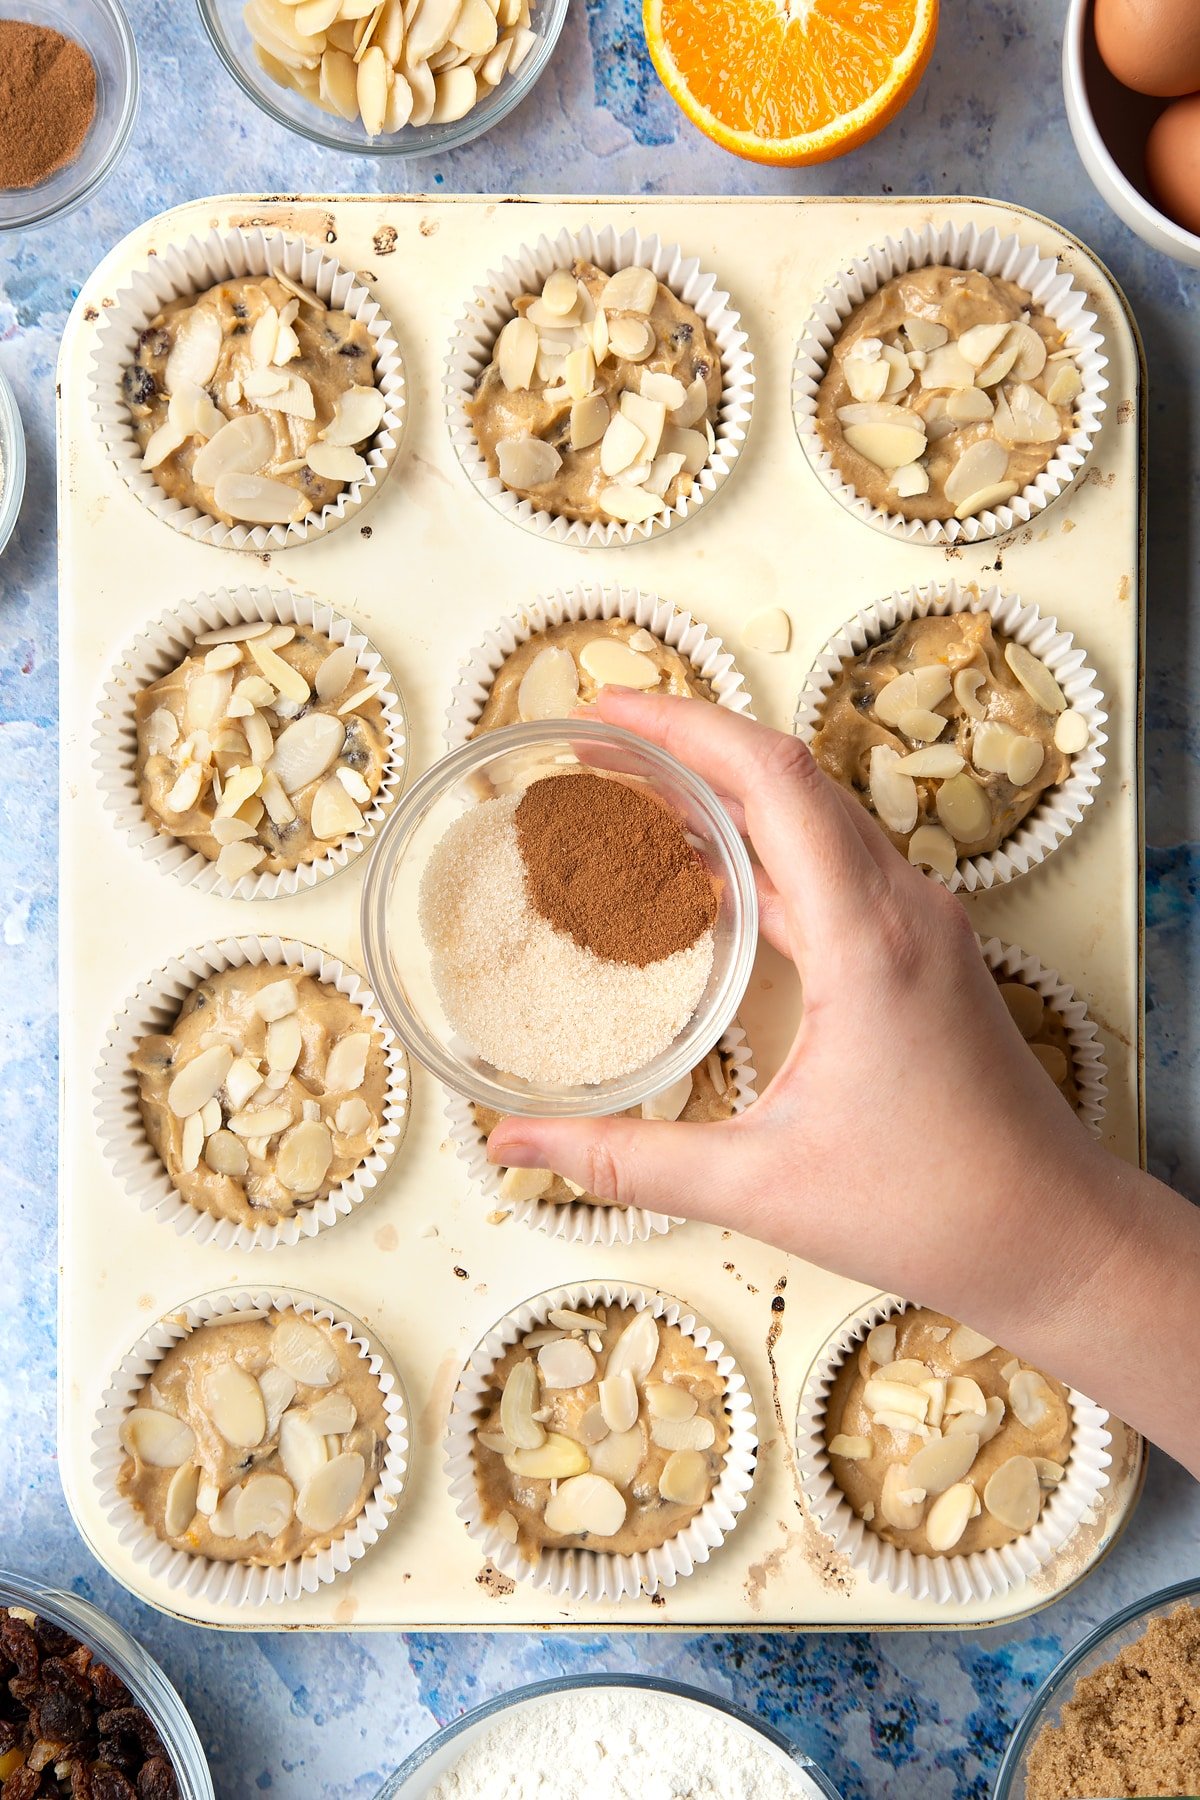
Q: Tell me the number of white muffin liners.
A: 12